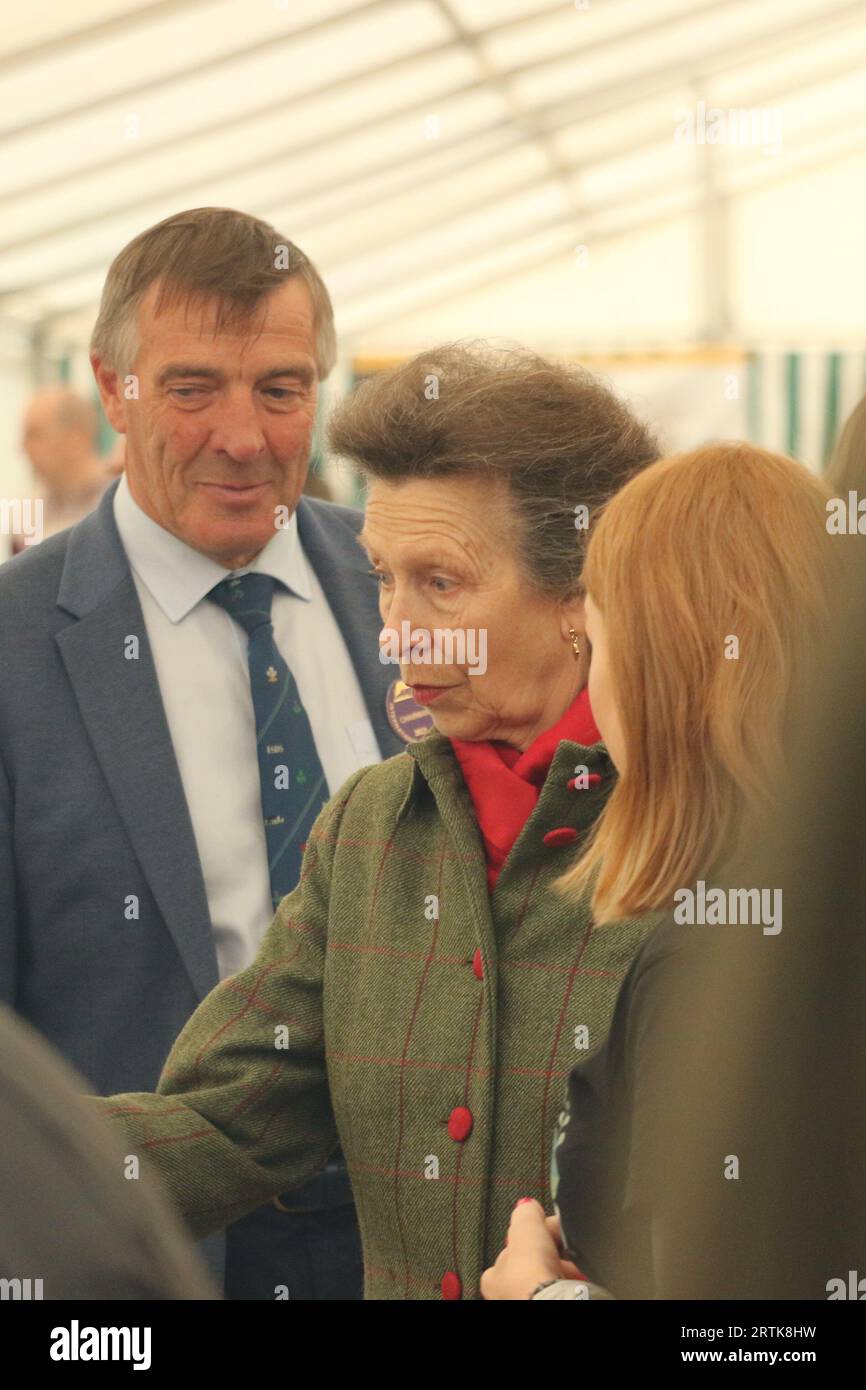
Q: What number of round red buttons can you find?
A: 5